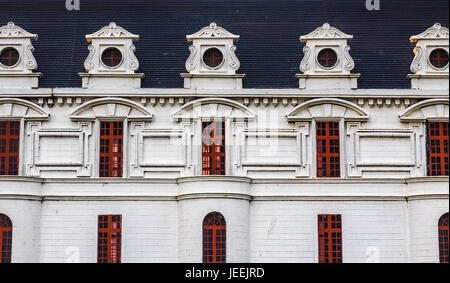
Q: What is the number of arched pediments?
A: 5